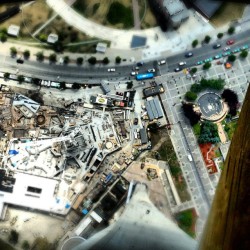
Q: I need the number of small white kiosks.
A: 3